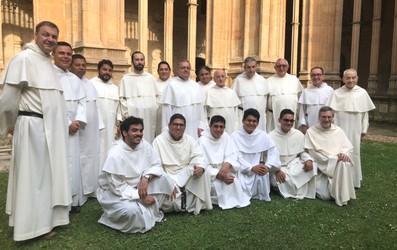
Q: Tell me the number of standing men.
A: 13